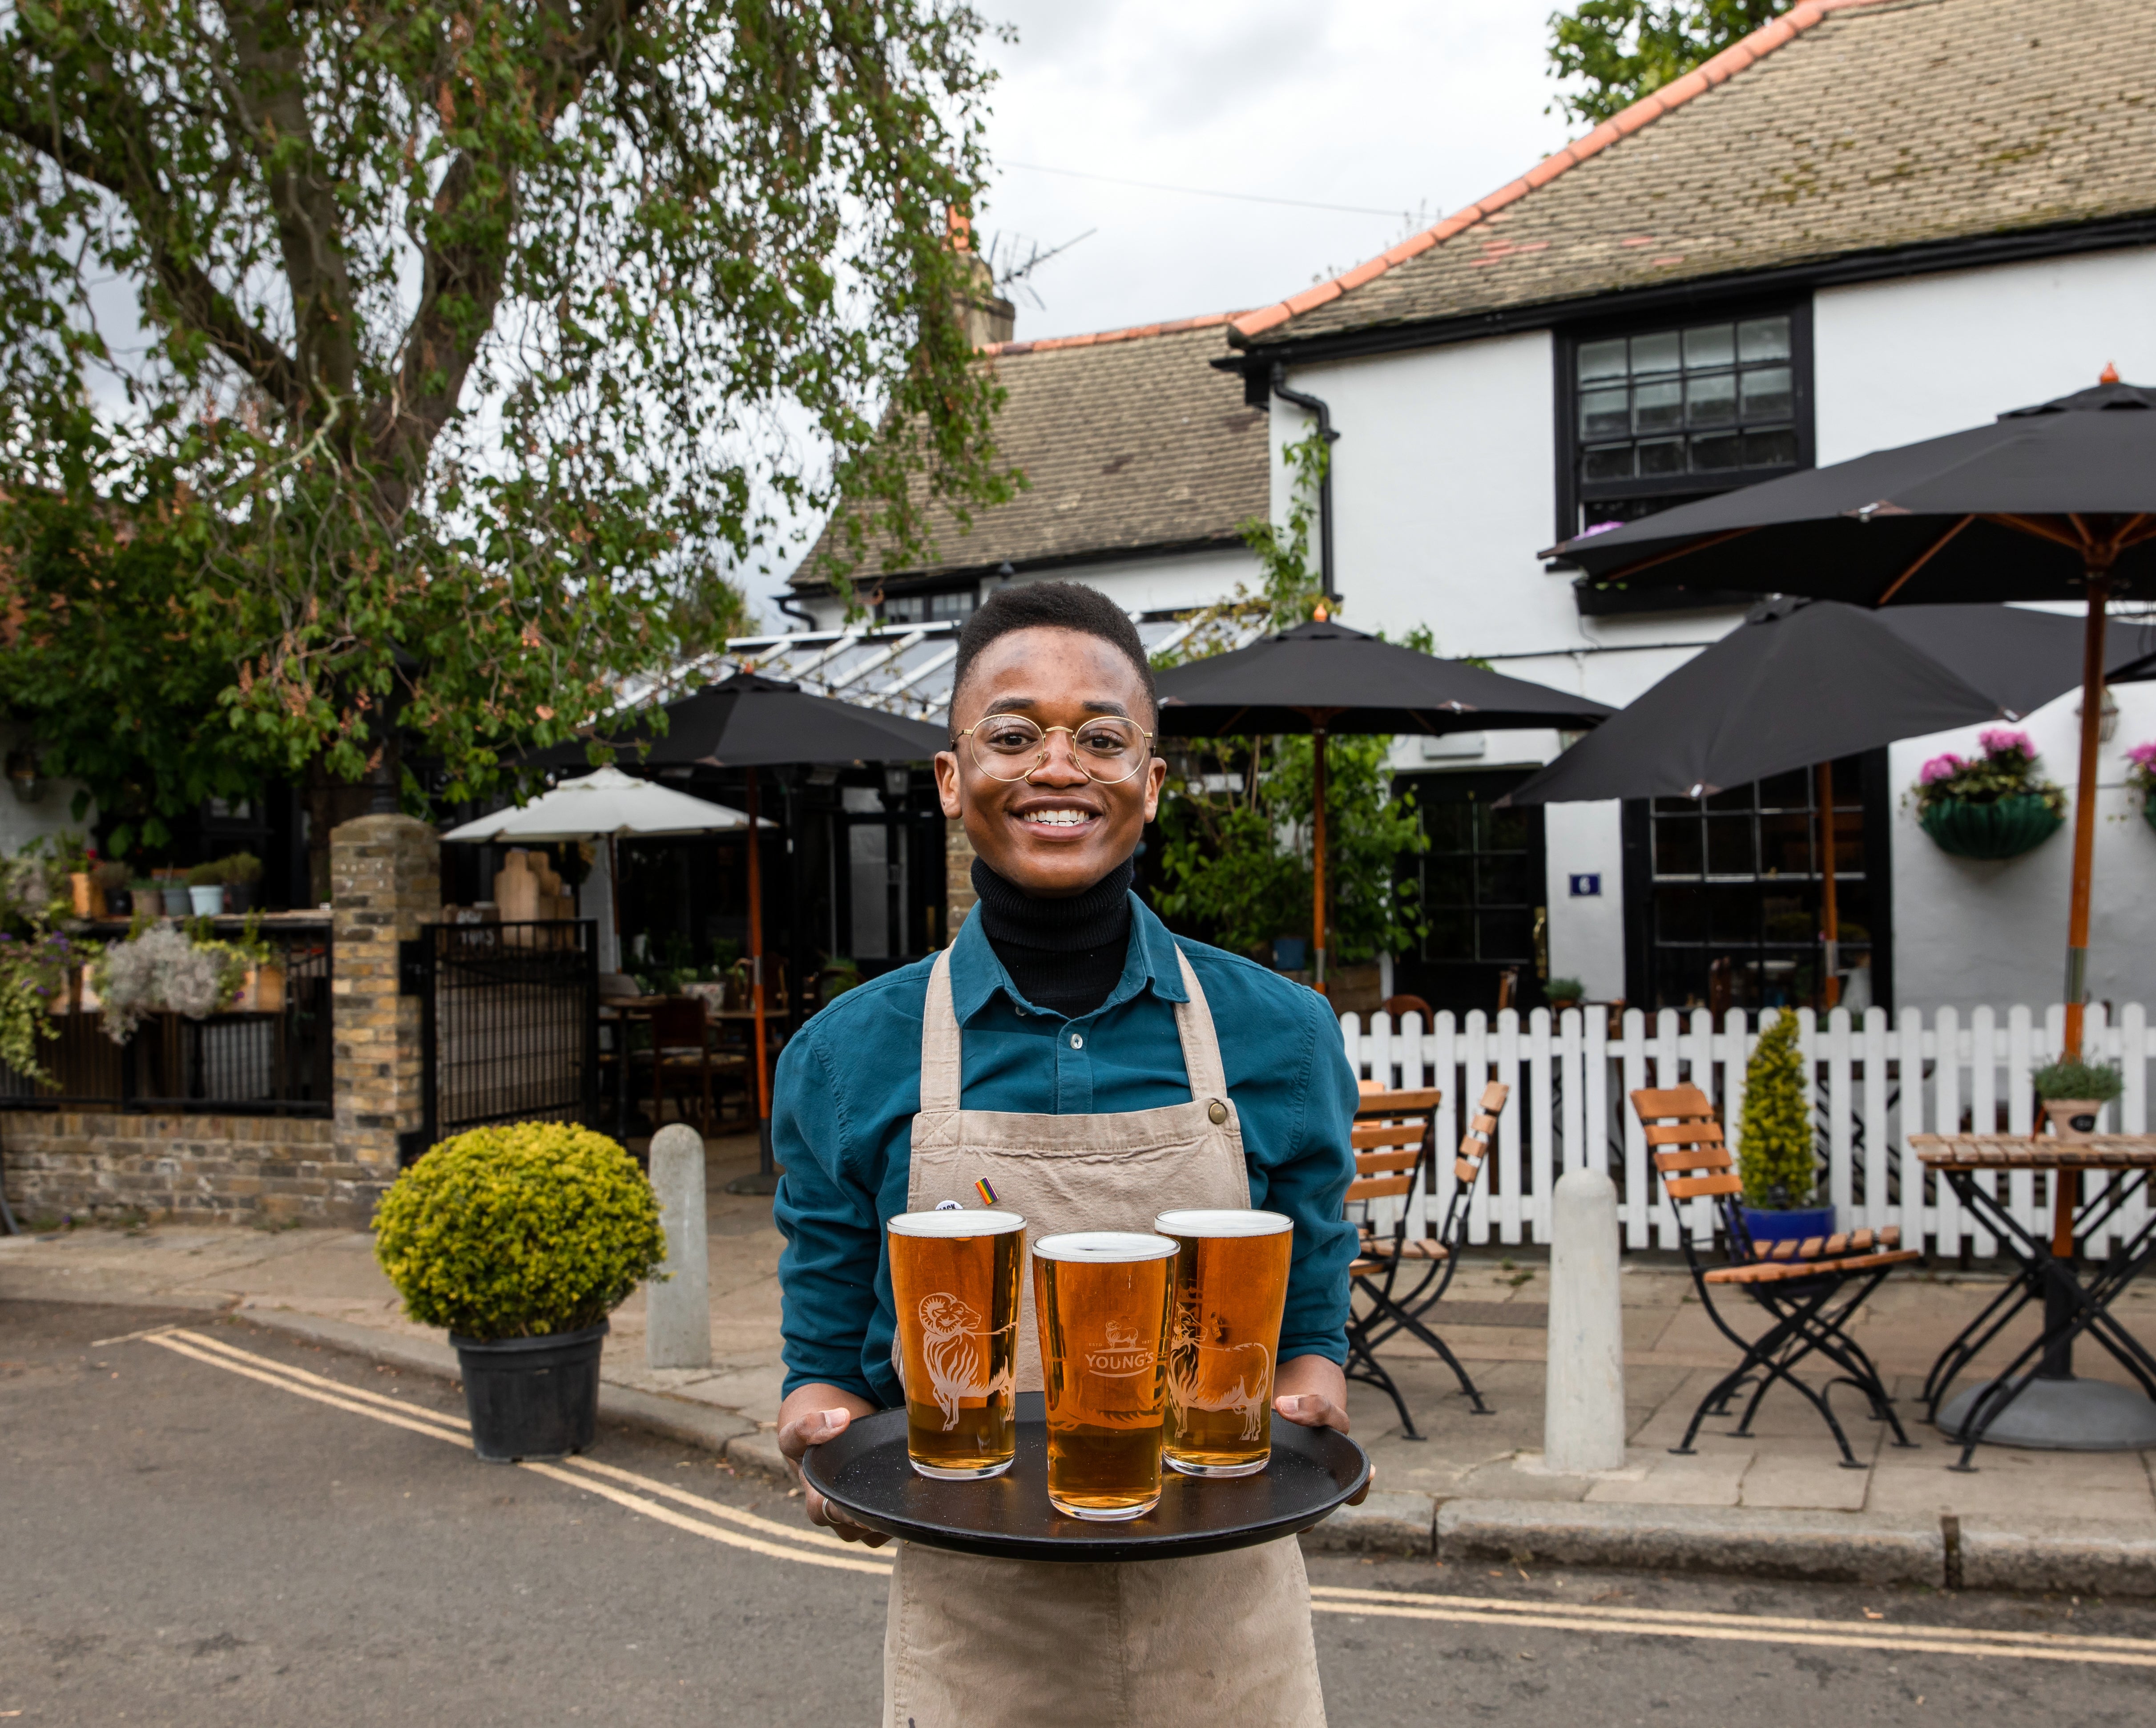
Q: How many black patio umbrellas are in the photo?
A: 4